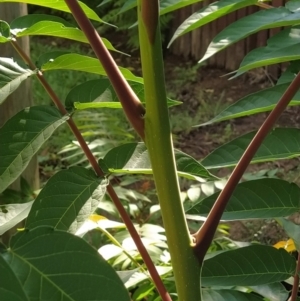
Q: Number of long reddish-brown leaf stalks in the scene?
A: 3